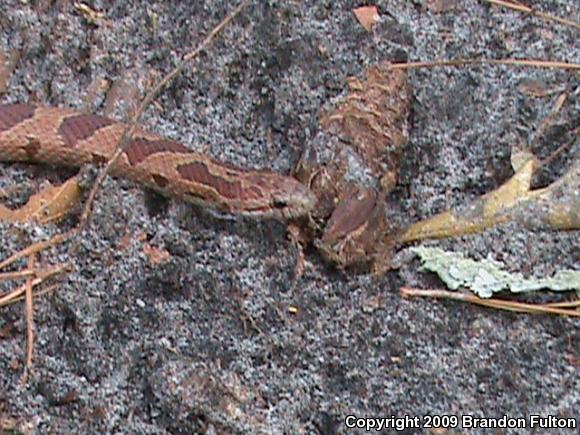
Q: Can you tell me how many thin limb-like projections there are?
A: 0